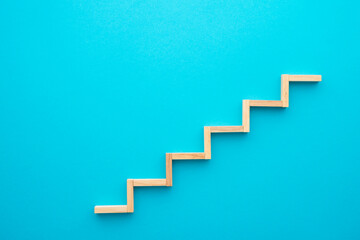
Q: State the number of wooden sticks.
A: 11